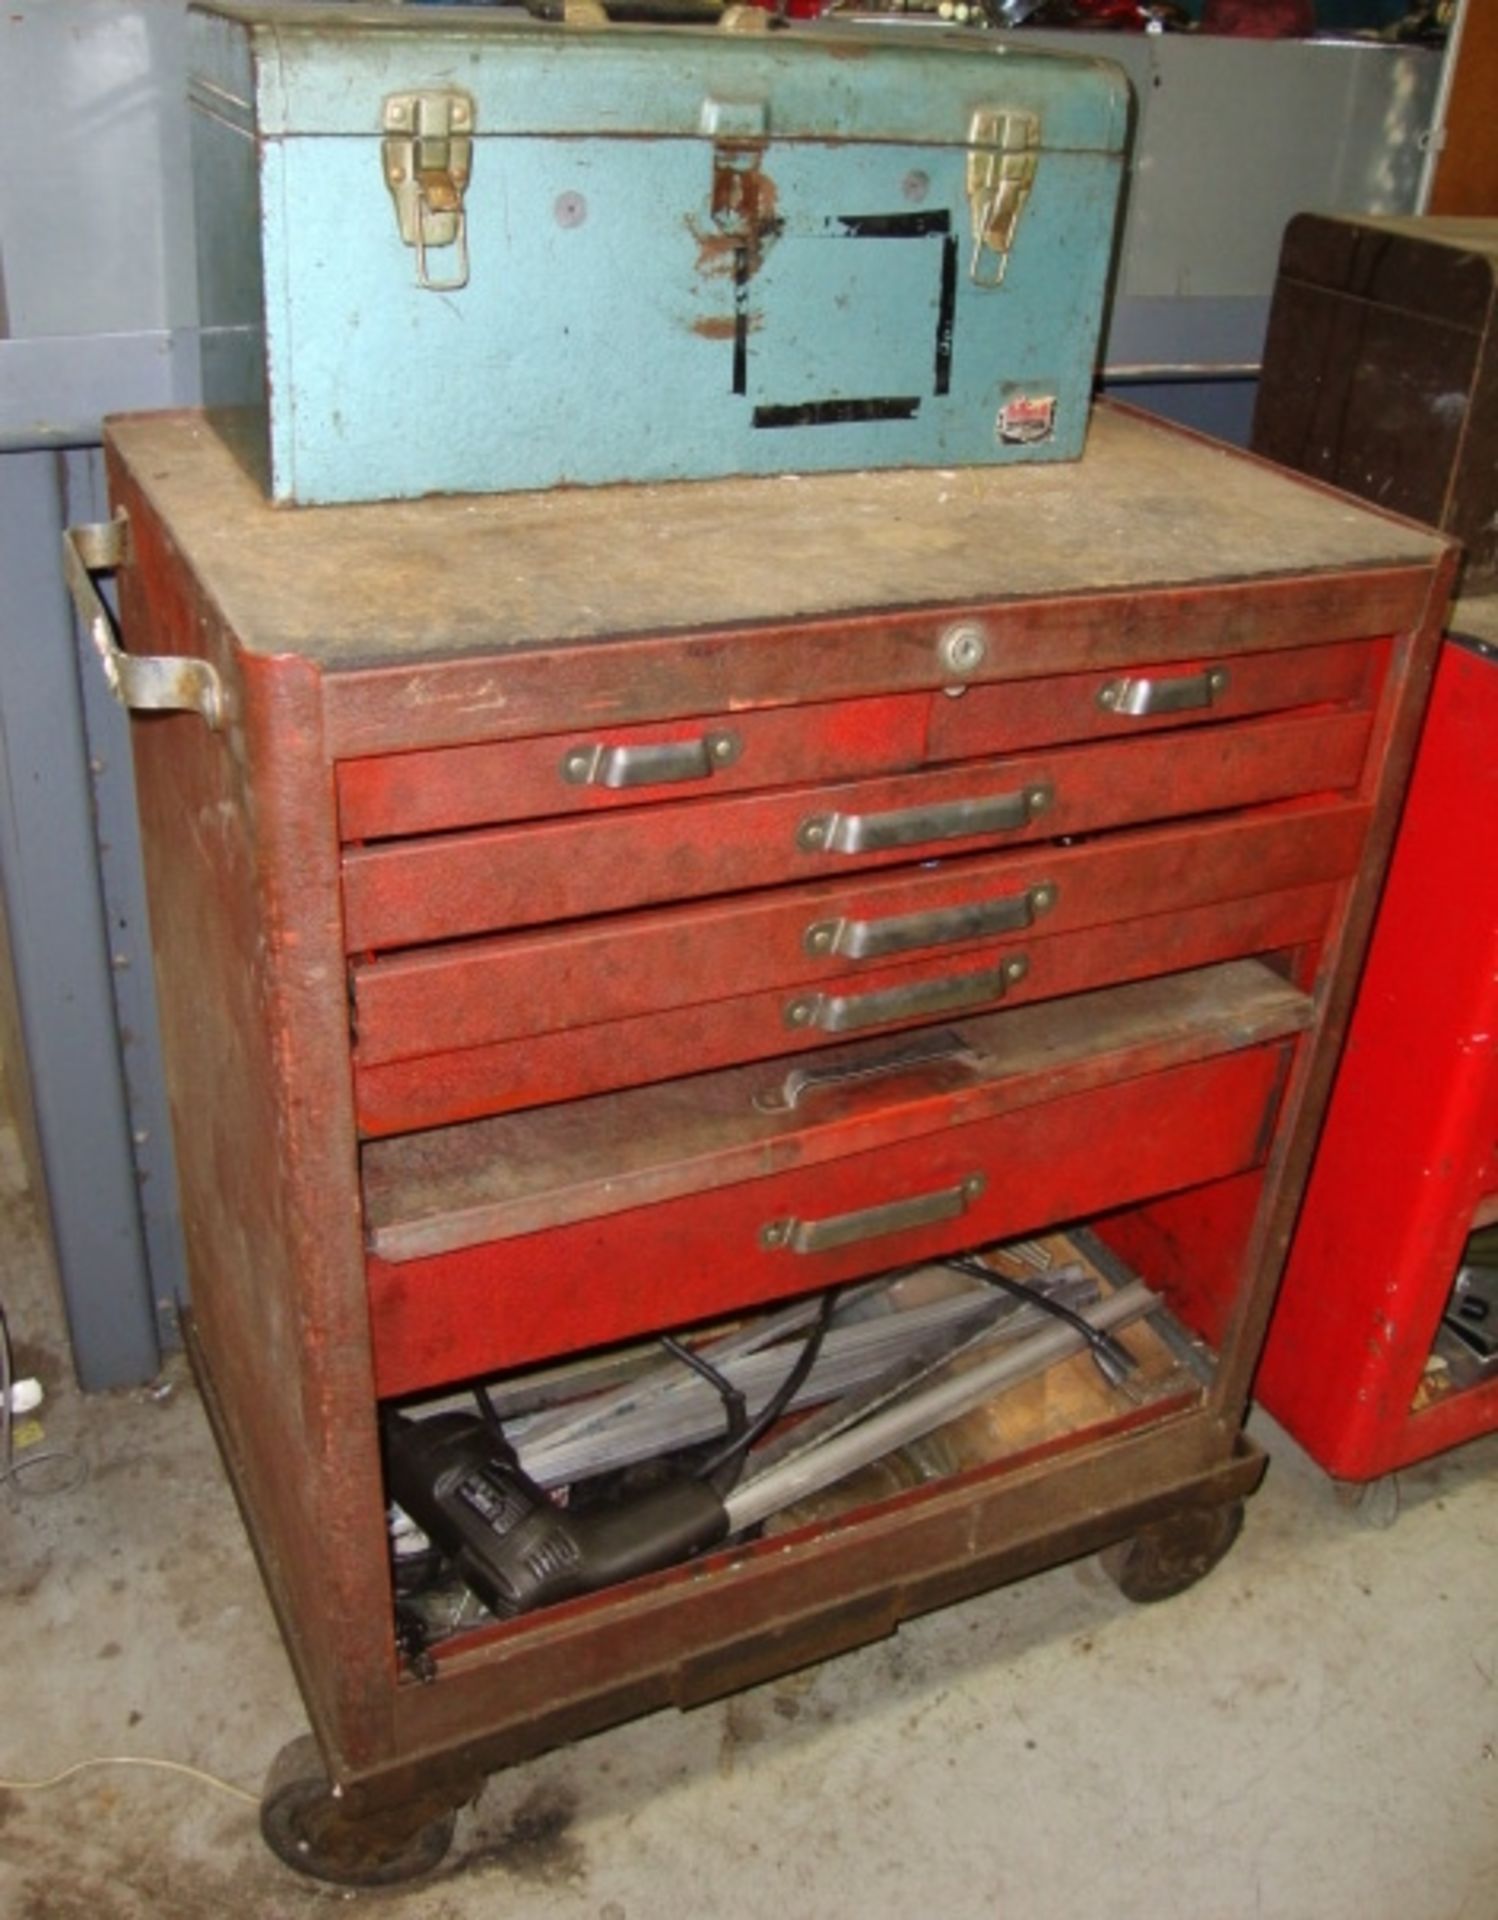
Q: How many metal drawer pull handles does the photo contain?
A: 7